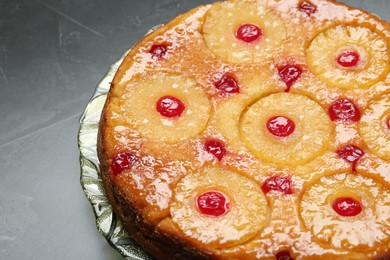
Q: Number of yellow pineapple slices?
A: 7